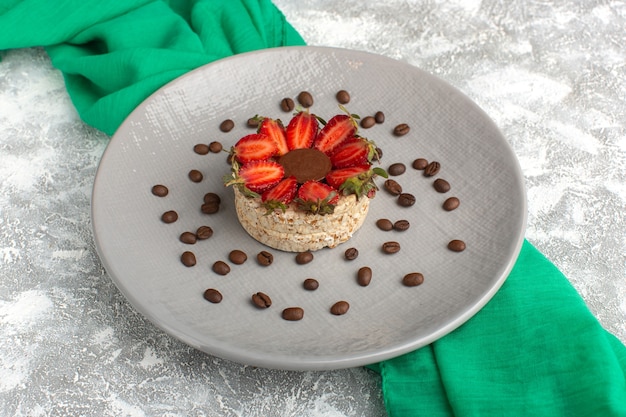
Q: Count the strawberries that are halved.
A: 9